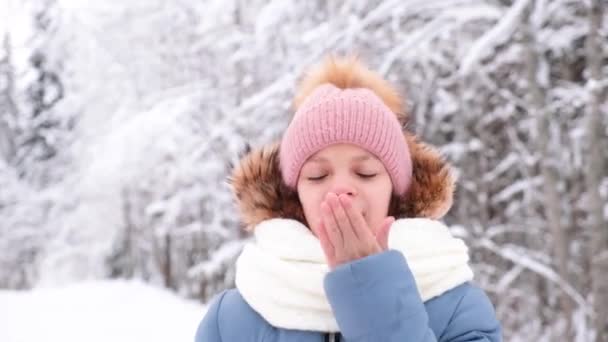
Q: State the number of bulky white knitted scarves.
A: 1